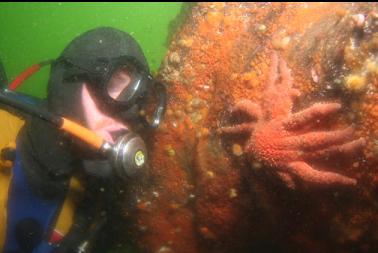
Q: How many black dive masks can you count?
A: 1